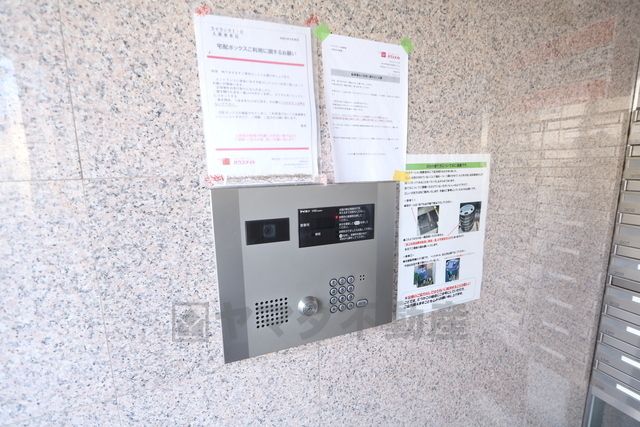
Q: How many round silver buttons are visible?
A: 12